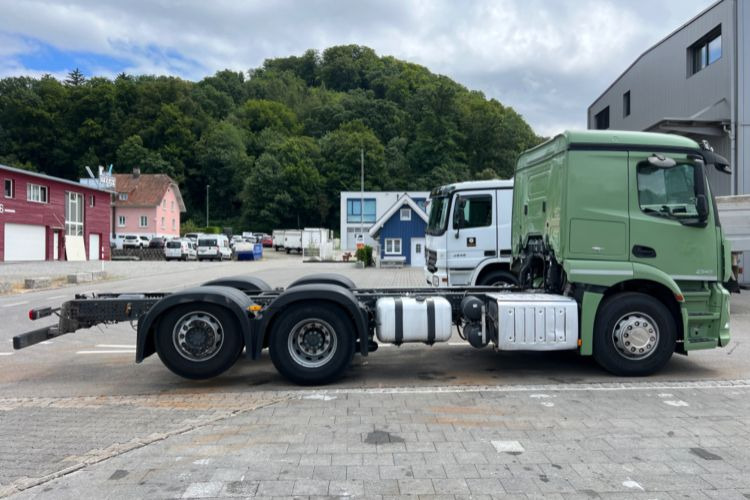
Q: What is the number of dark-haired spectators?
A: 0